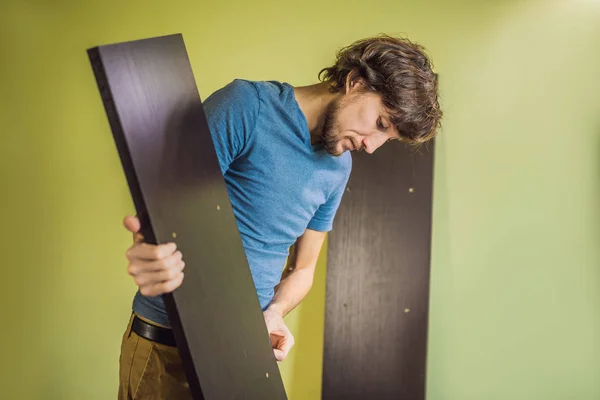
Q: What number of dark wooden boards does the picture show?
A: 2